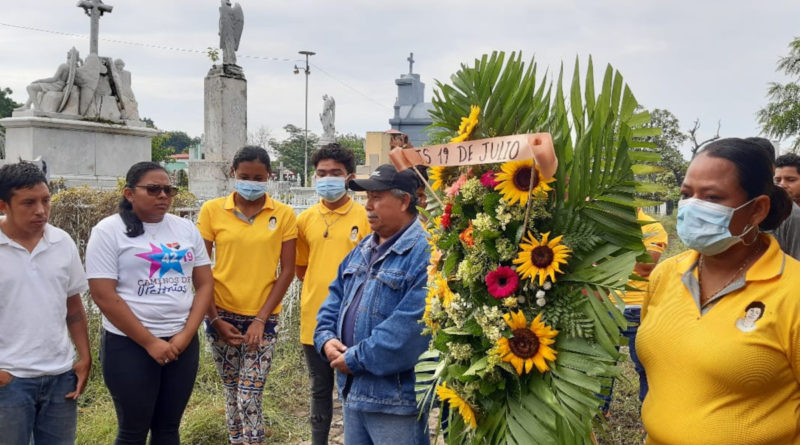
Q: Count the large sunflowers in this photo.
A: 3